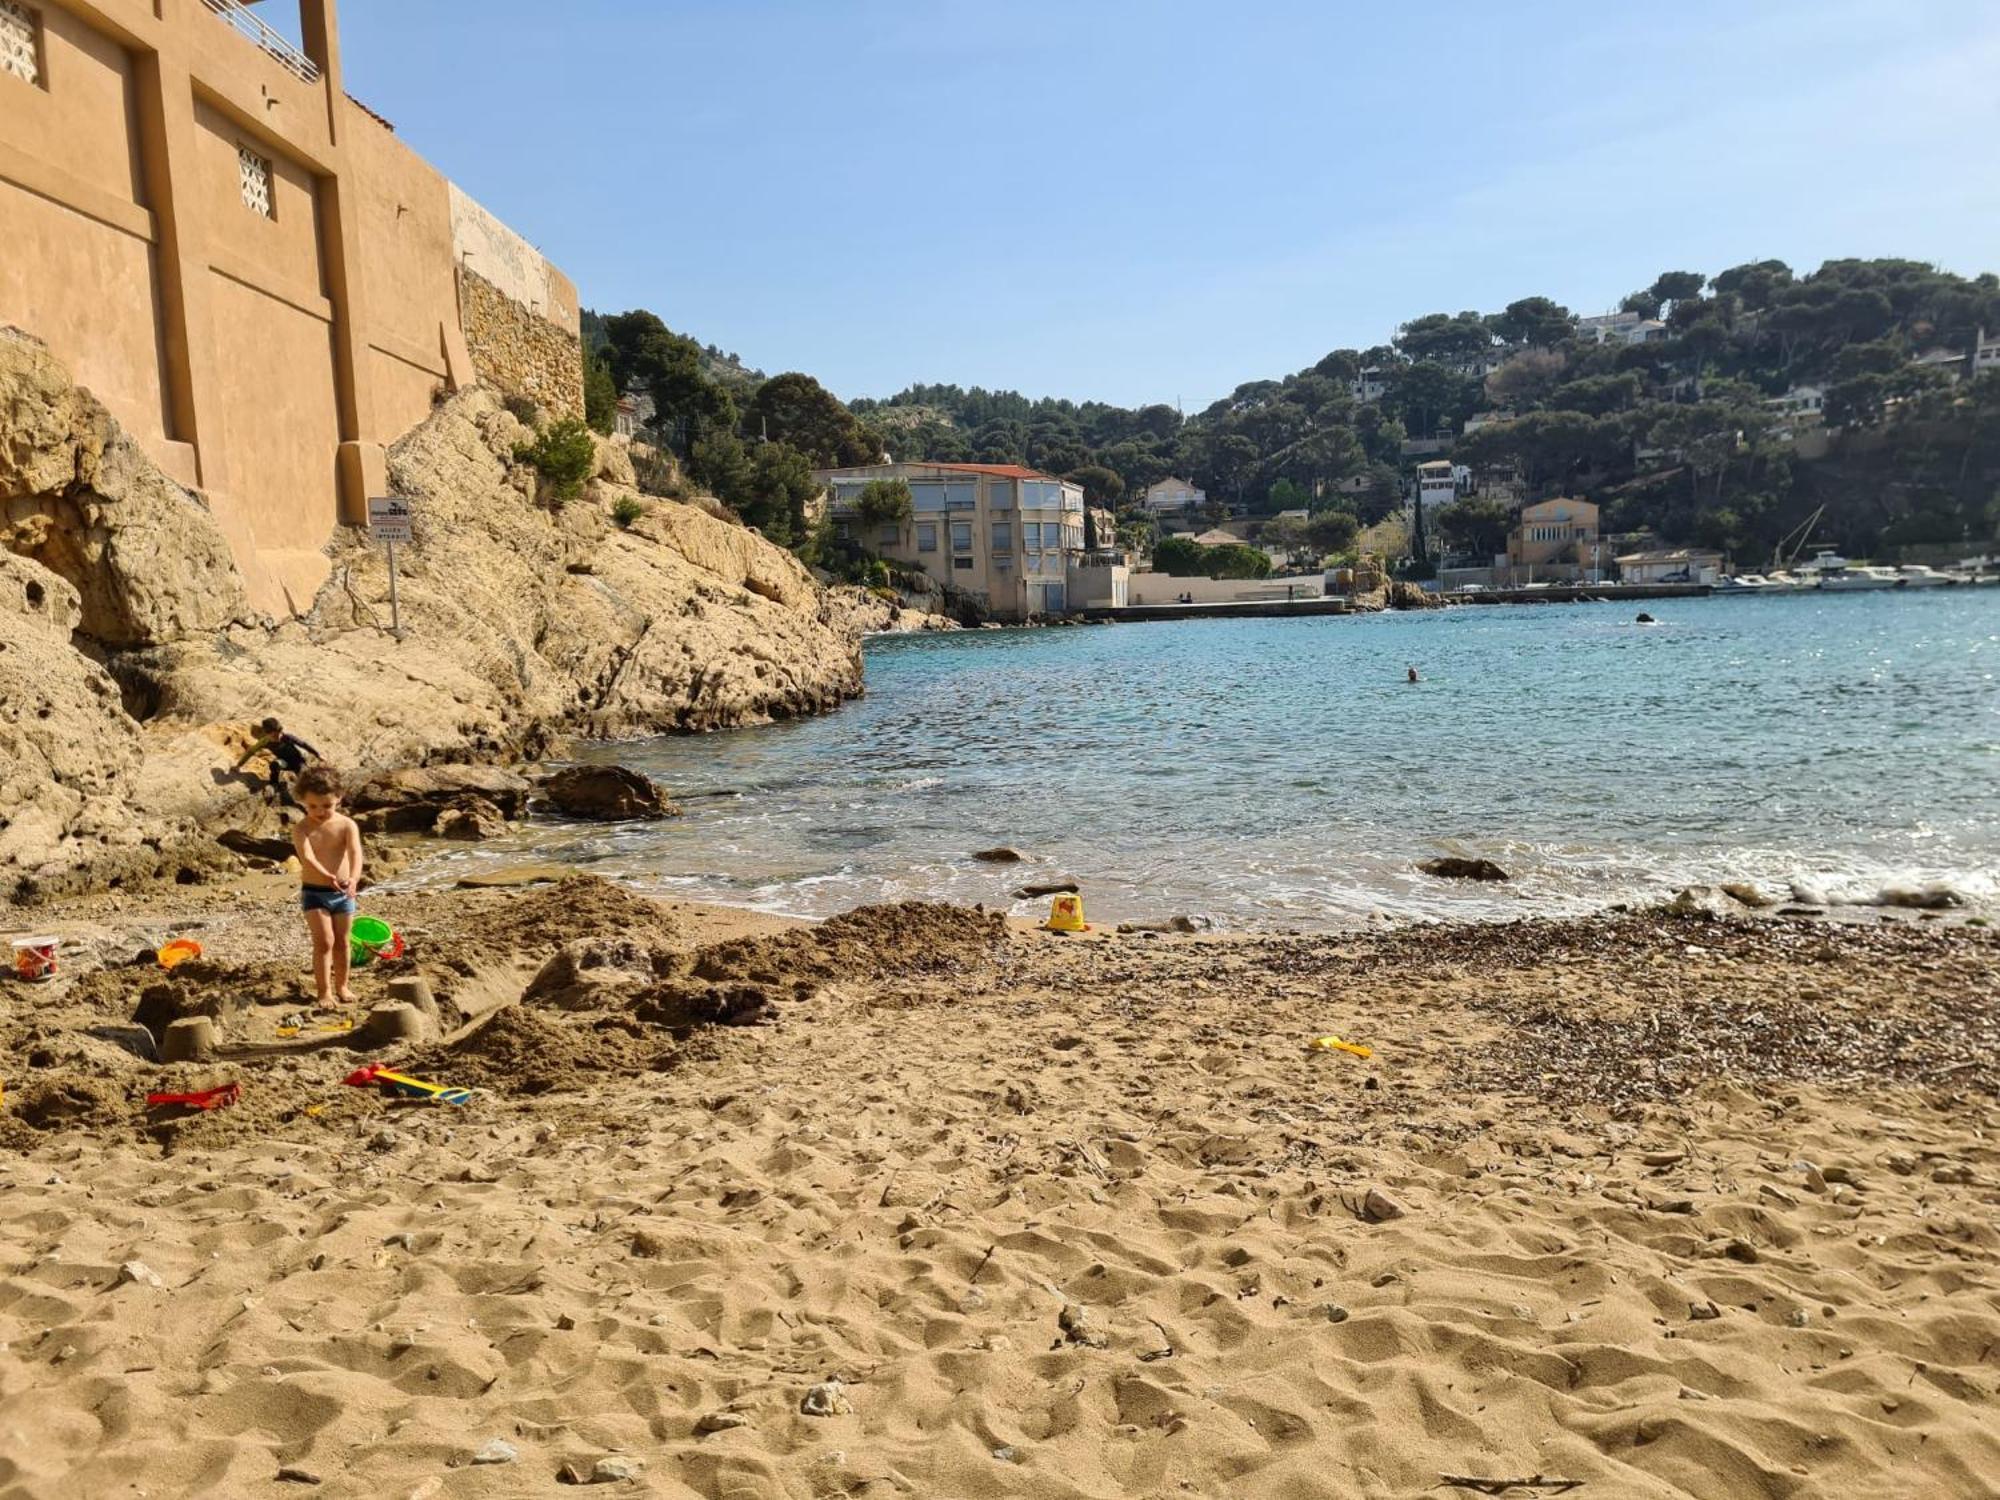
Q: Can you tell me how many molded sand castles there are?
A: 3